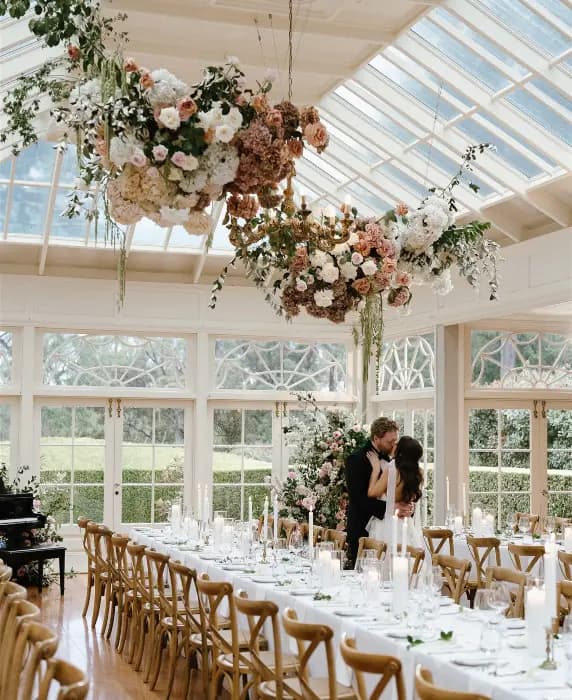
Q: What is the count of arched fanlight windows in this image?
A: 4